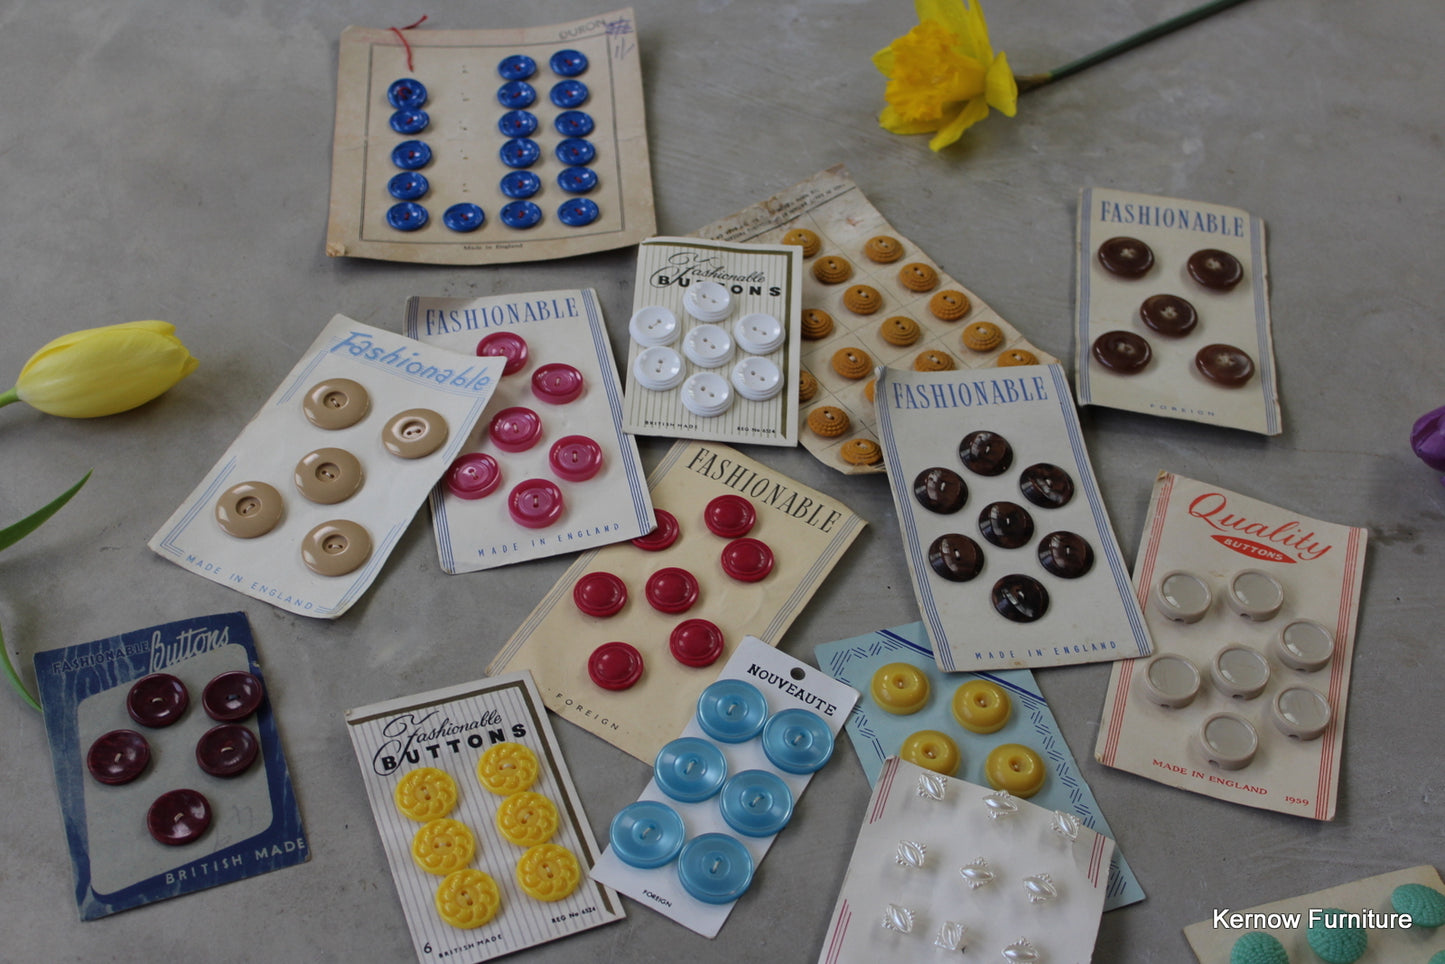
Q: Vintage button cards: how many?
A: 15